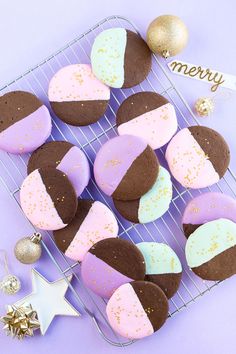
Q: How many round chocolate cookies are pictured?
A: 15